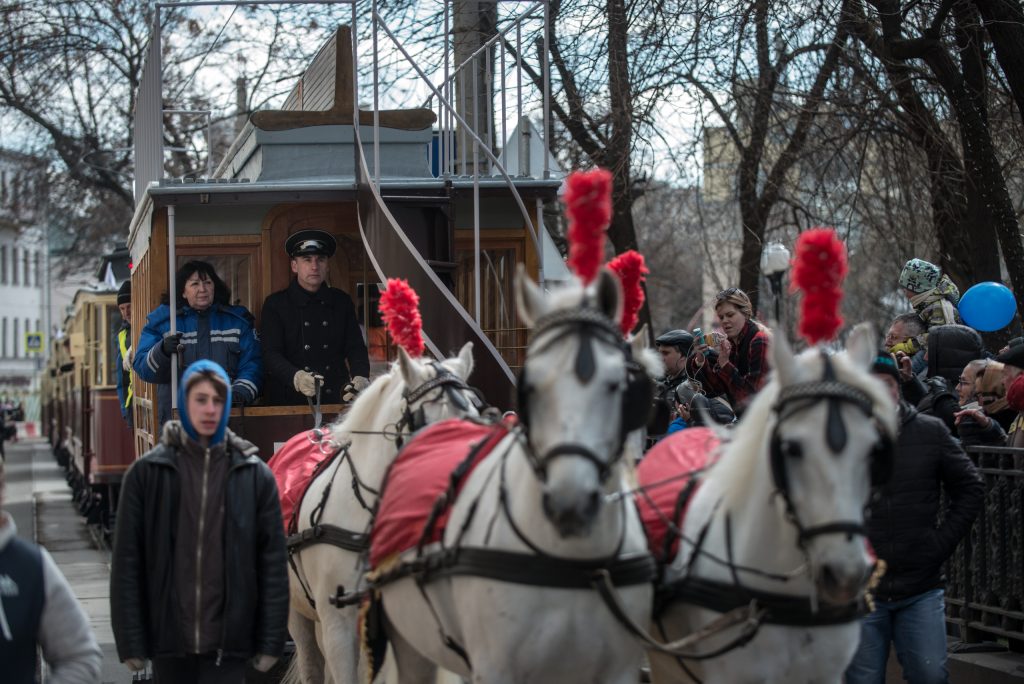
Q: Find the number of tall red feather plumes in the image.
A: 4